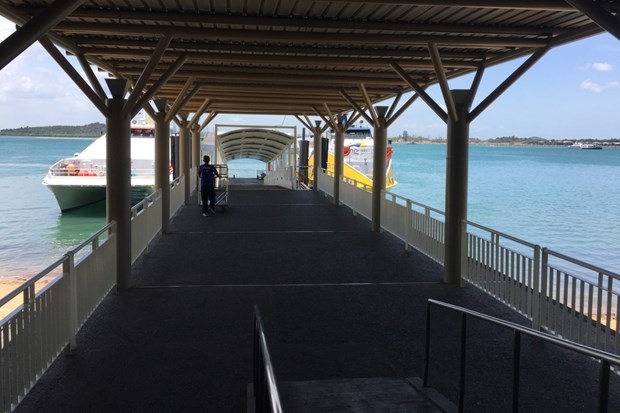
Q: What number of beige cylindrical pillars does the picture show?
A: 8